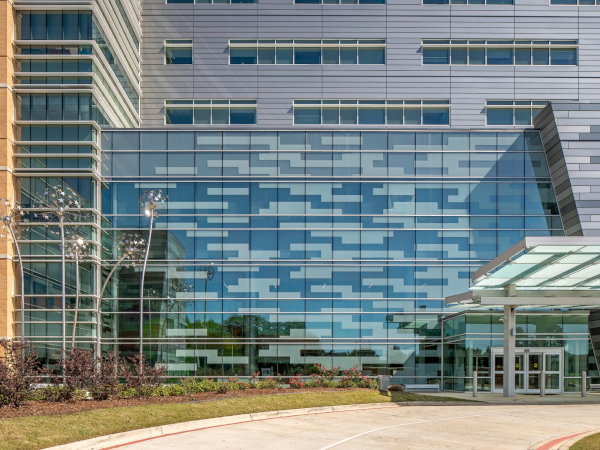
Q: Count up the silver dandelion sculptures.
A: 5